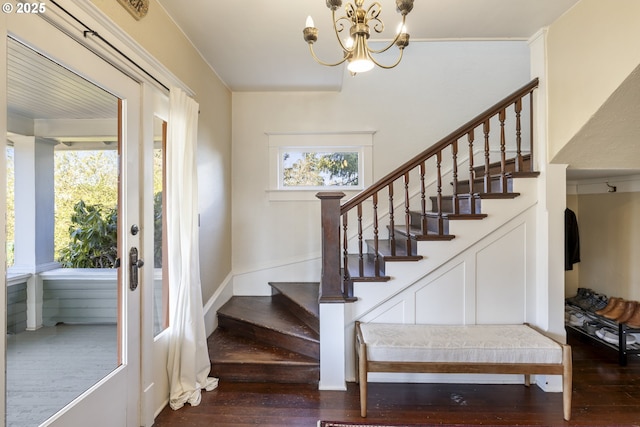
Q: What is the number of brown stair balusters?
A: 12